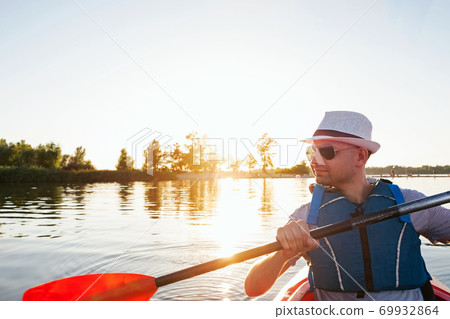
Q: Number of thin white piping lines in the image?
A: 4